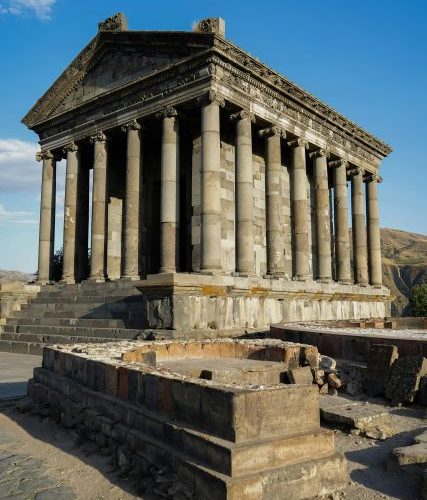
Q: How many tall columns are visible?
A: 13